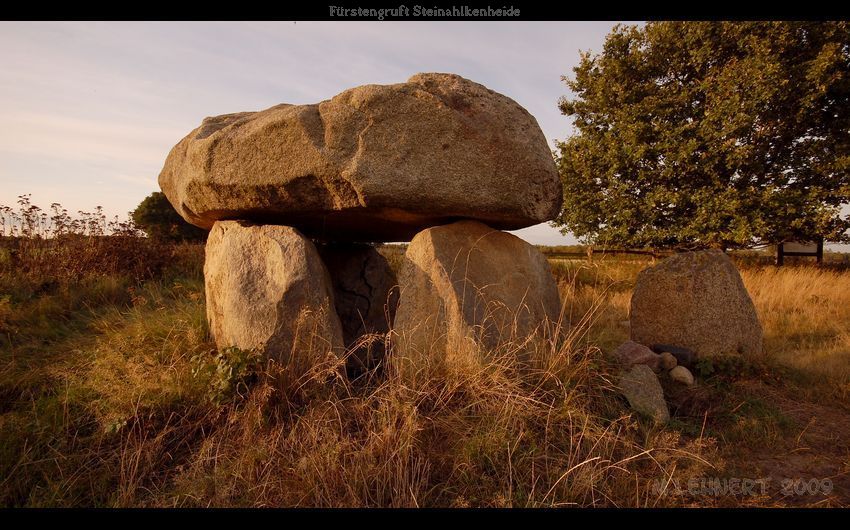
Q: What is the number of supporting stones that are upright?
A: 3